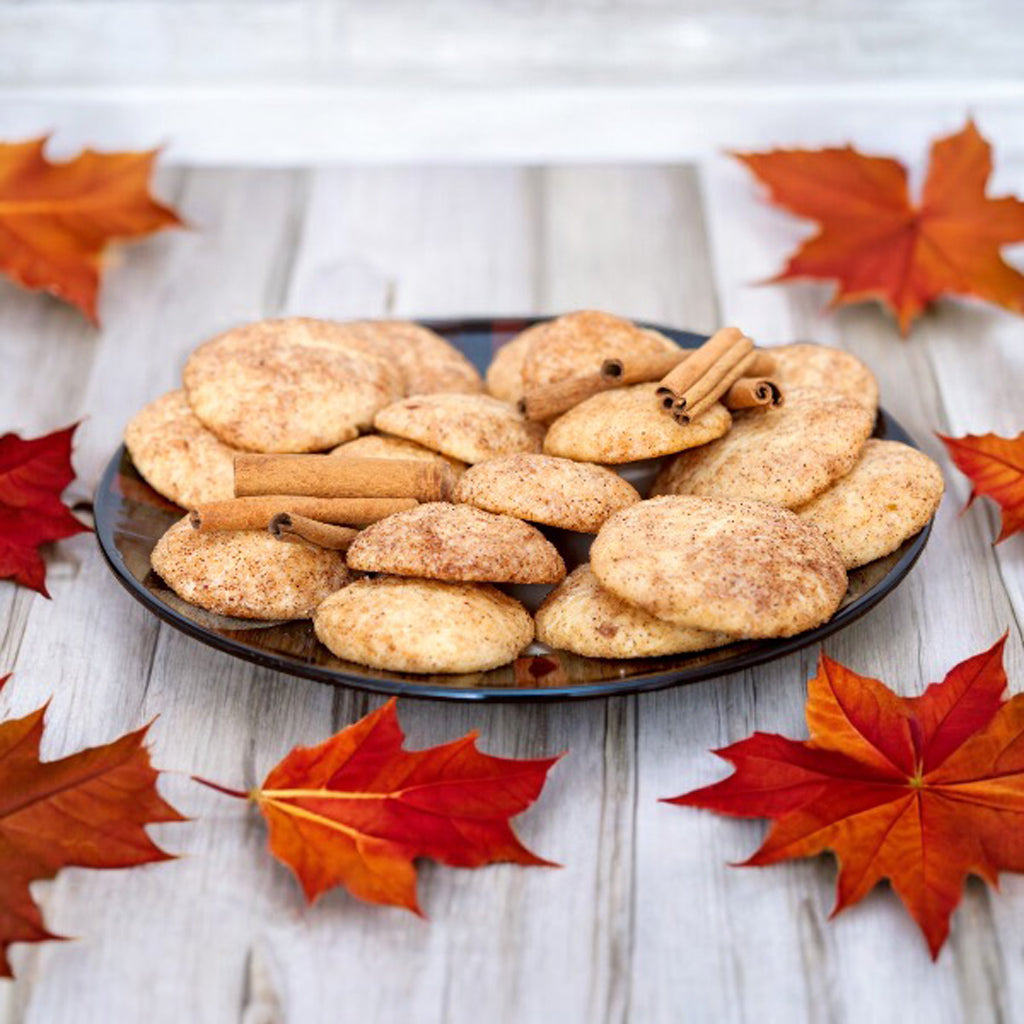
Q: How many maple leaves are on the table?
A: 7